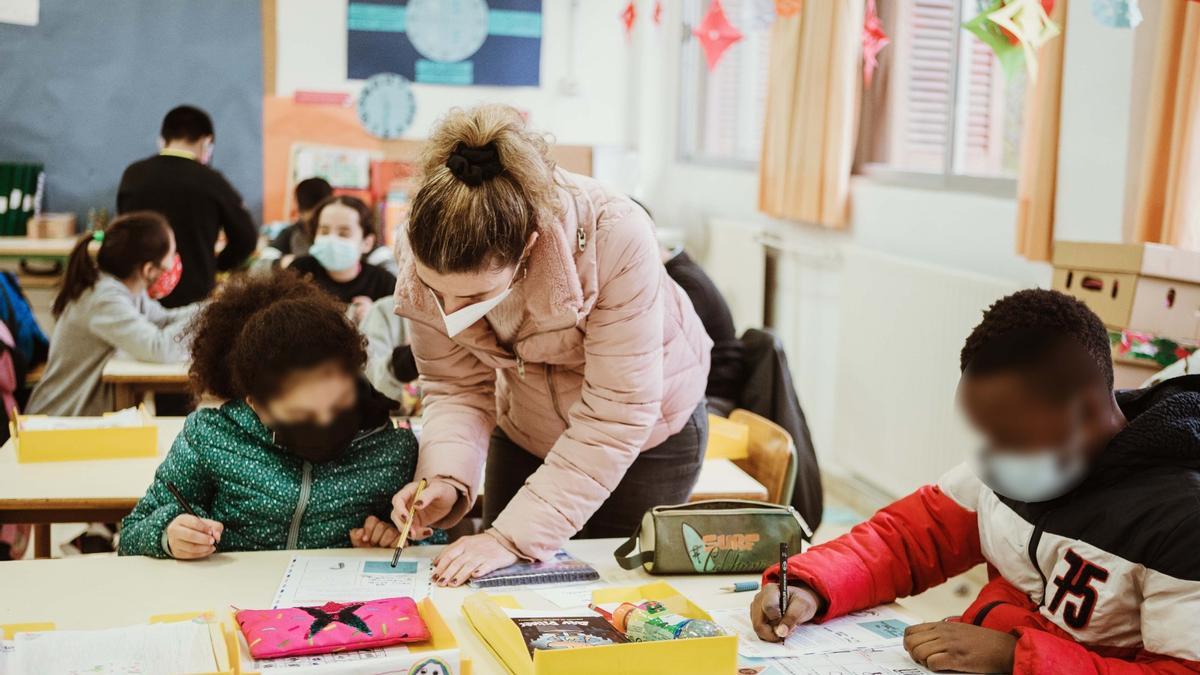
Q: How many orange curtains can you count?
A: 3